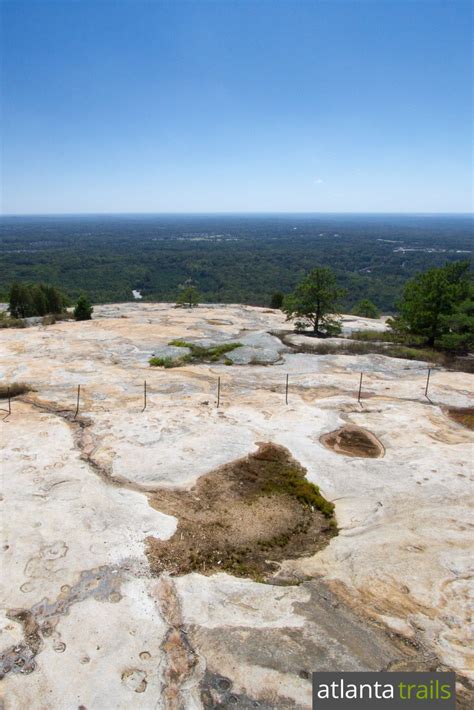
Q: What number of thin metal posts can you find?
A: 7